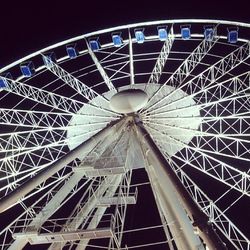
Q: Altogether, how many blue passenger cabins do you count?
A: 11